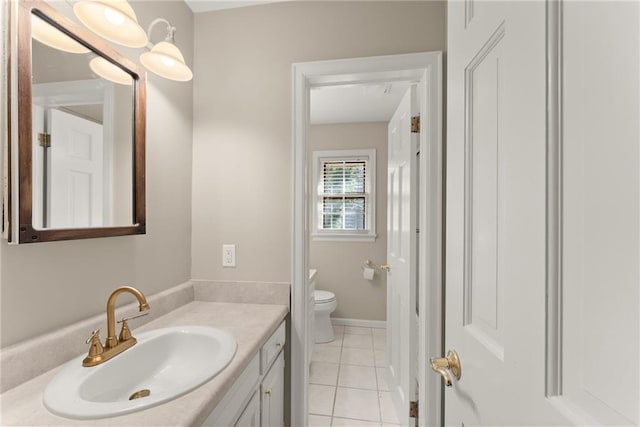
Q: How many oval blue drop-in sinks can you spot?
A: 0